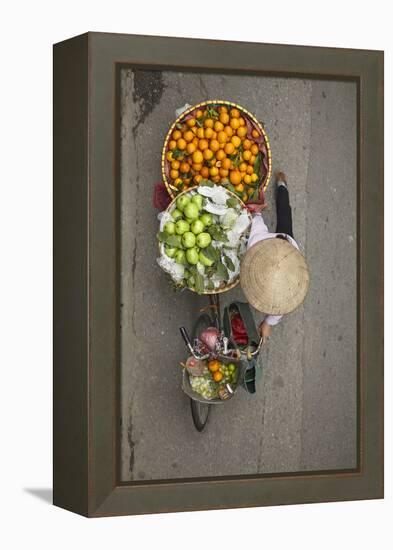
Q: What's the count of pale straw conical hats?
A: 1